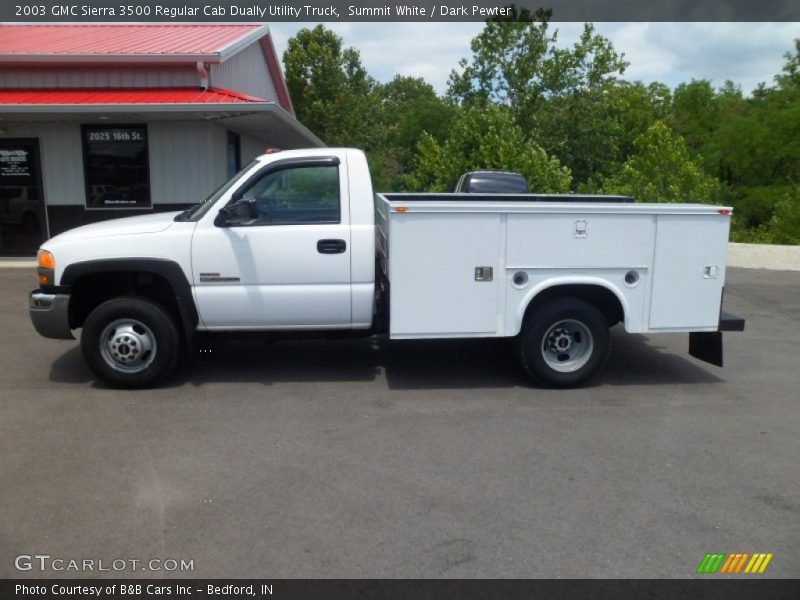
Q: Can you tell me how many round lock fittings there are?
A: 2